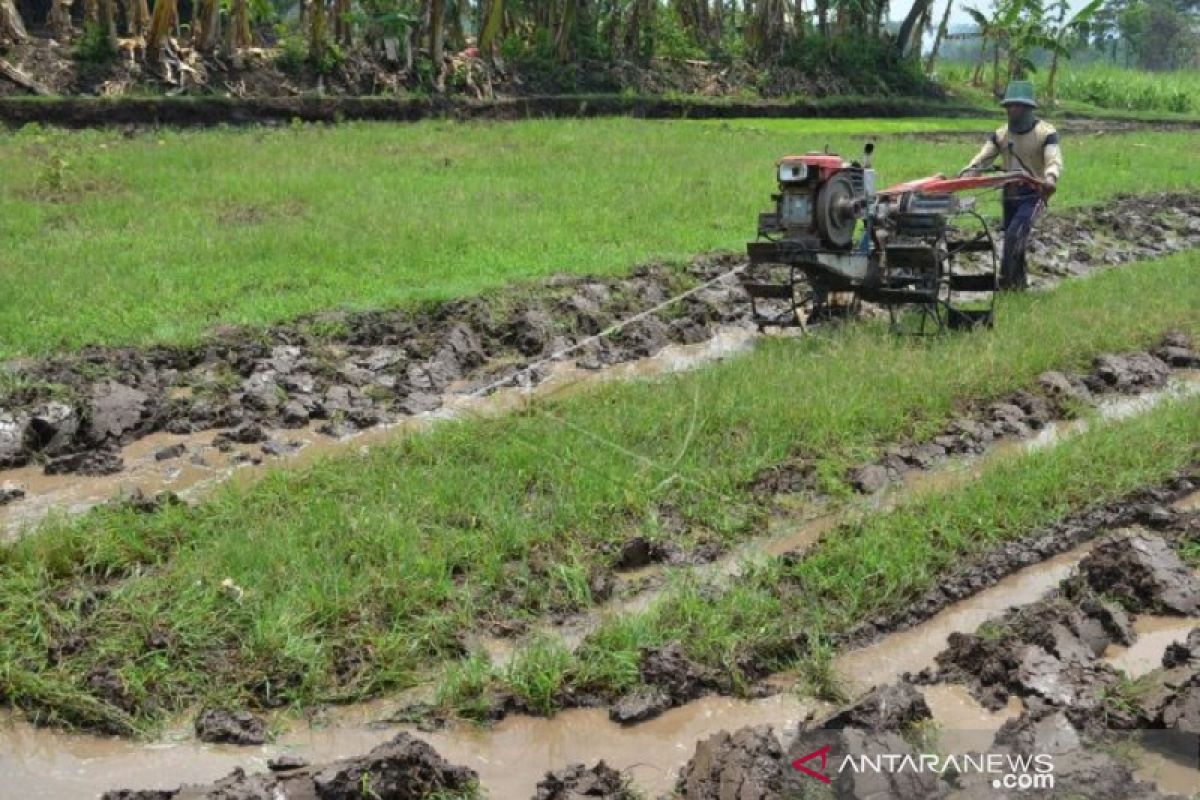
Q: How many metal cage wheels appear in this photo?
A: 2